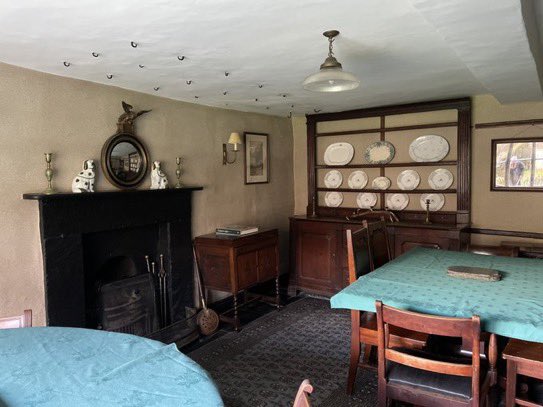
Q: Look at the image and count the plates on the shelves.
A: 12